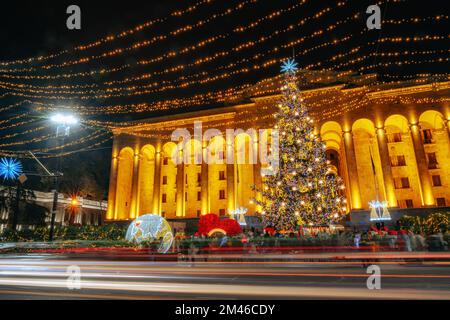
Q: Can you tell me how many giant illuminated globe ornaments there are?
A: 1